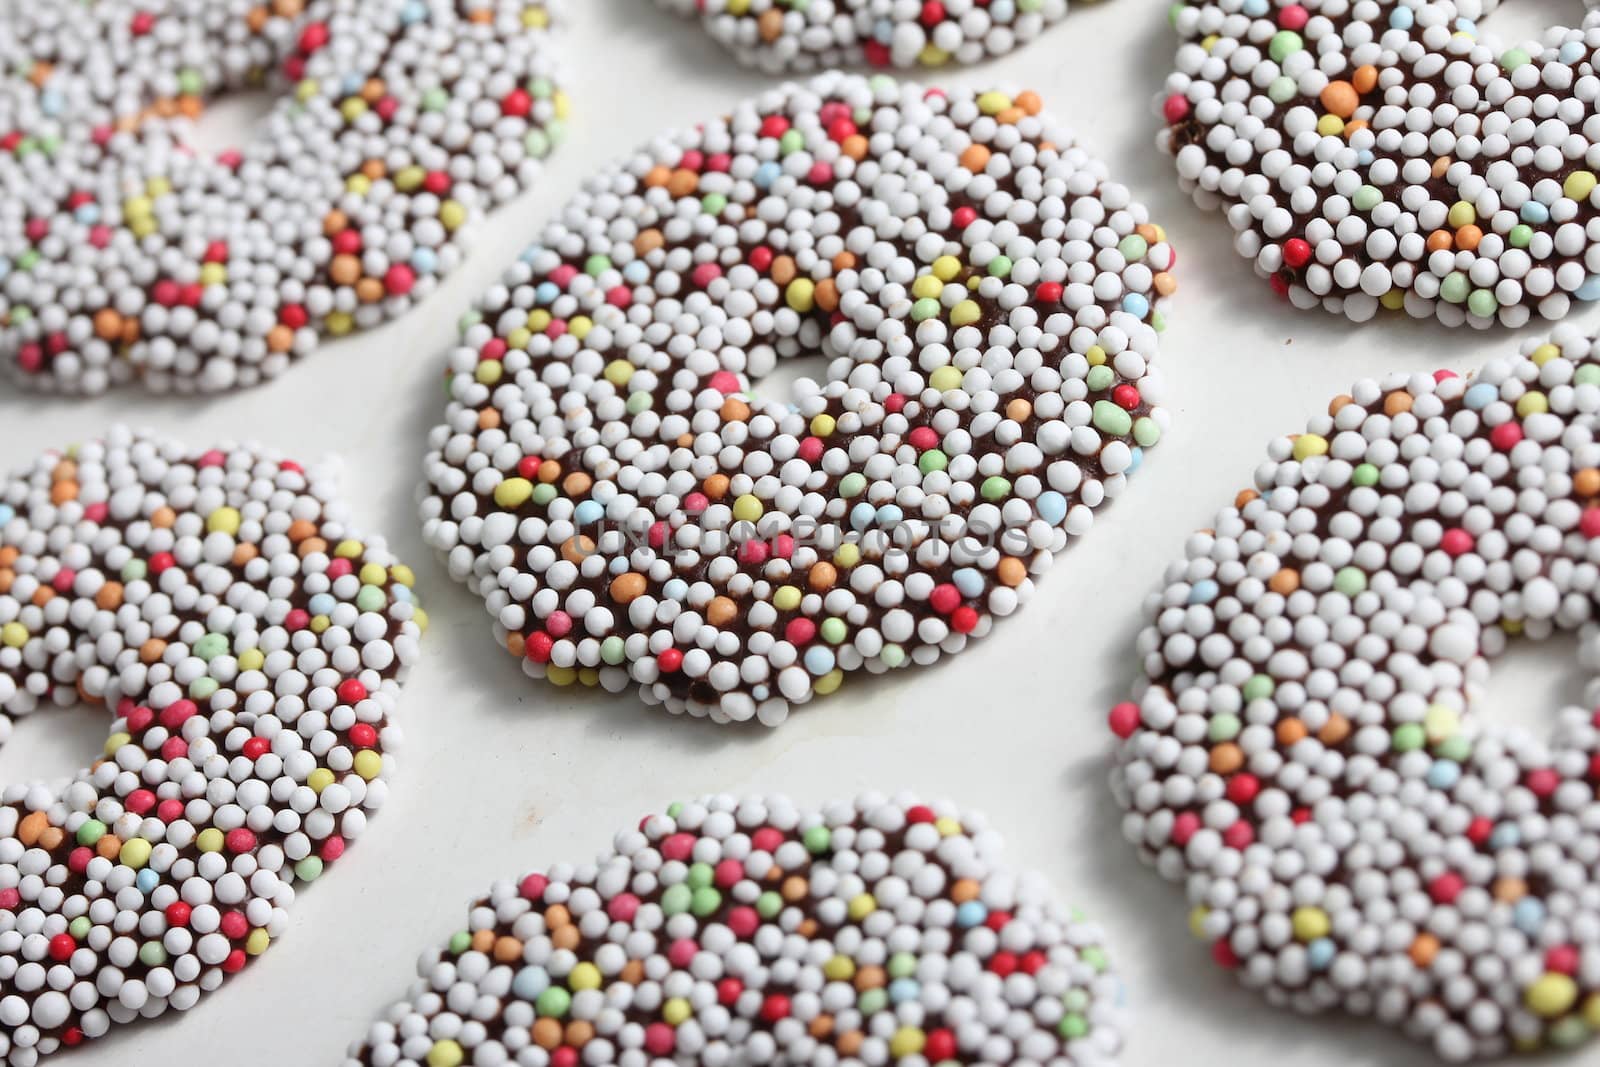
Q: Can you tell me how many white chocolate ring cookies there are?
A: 7